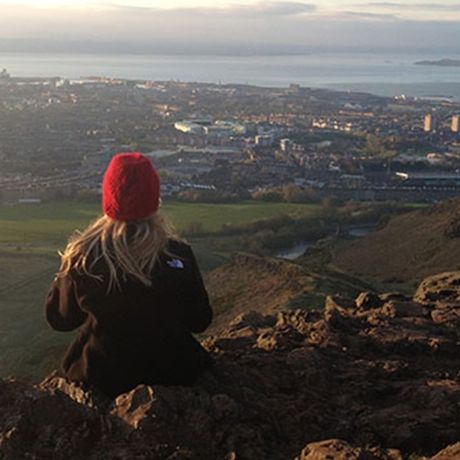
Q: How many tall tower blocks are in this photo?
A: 2